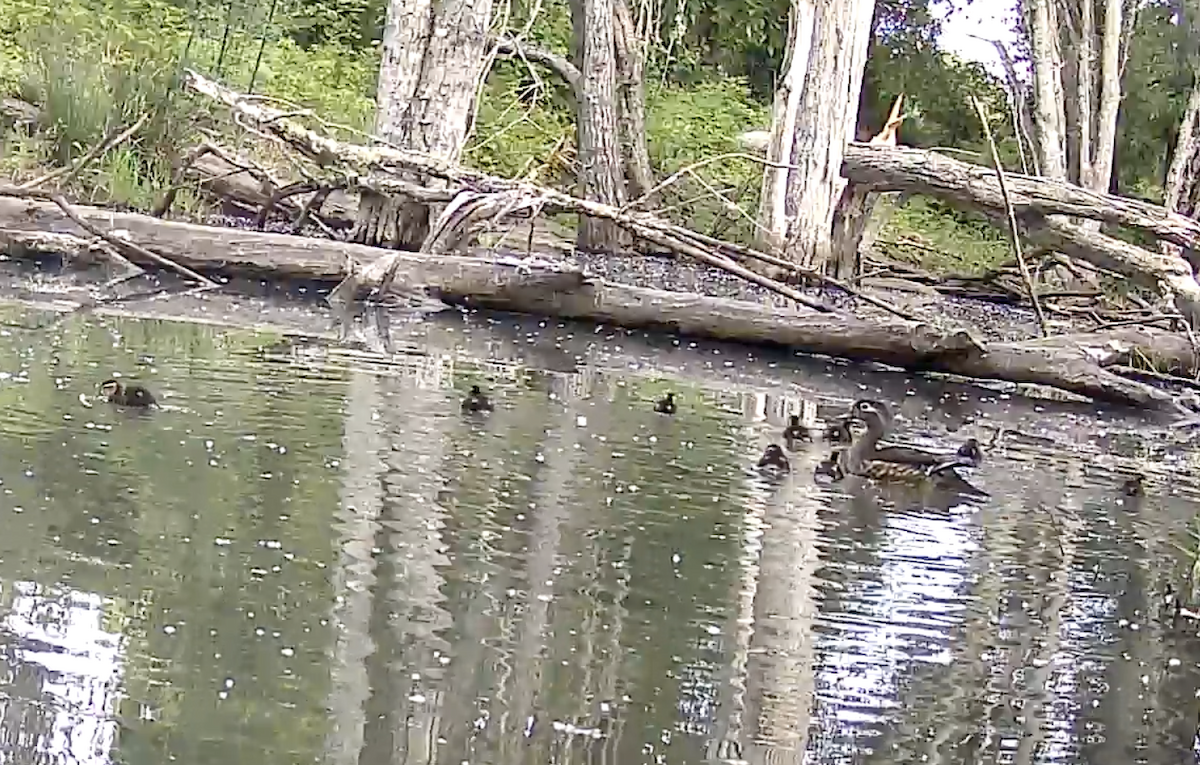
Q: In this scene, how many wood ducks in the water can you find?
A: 10